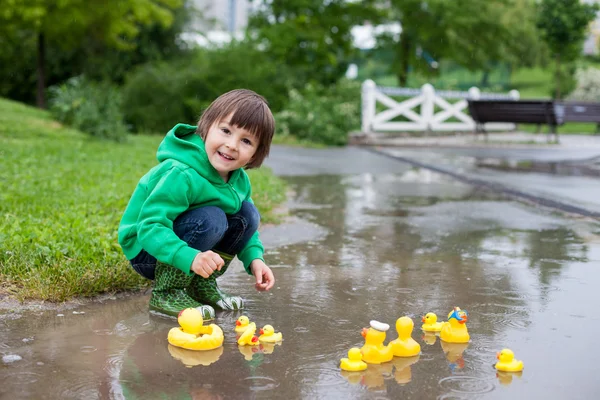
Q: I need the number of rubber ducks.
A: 10